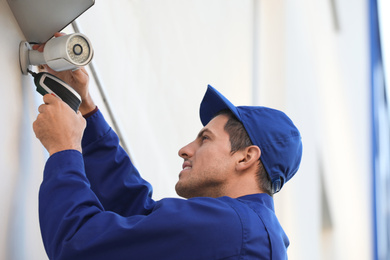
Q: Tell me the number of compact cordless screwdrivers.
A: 1